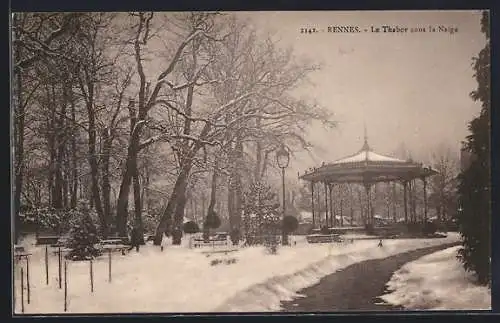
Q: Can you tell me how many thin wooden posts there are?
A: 7